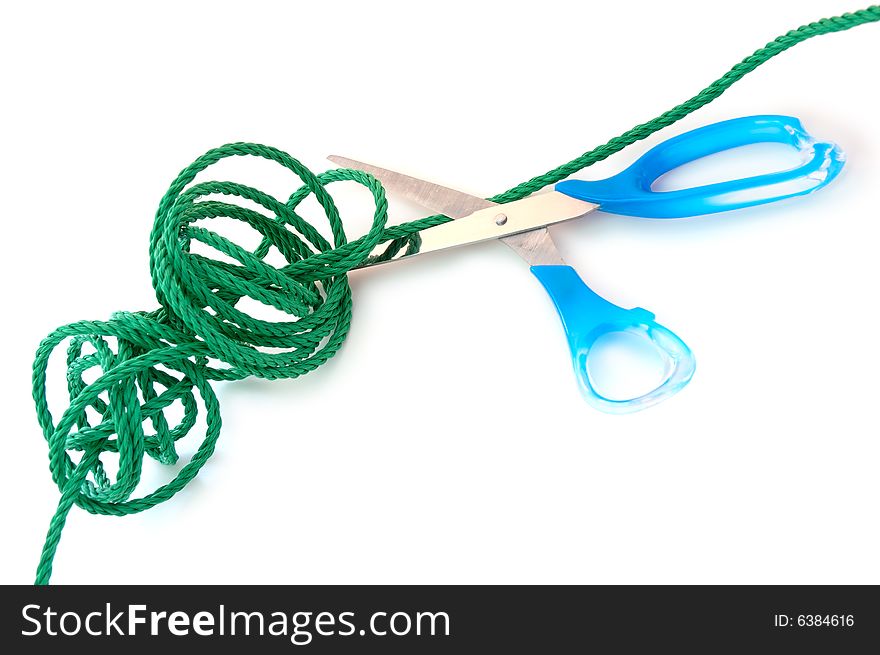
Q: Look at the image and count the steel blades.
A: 2